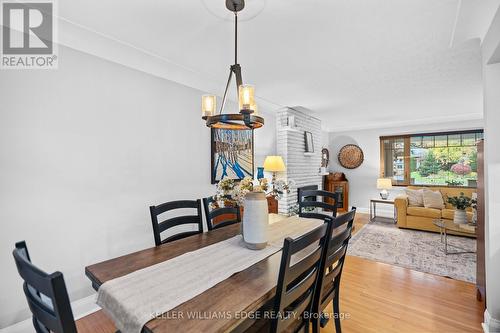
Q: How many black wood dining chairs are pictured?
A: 6